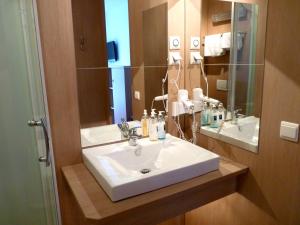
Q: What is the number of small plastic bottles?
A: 3